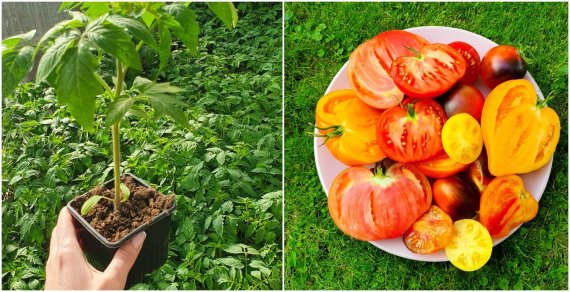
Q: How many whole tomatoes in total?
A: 3